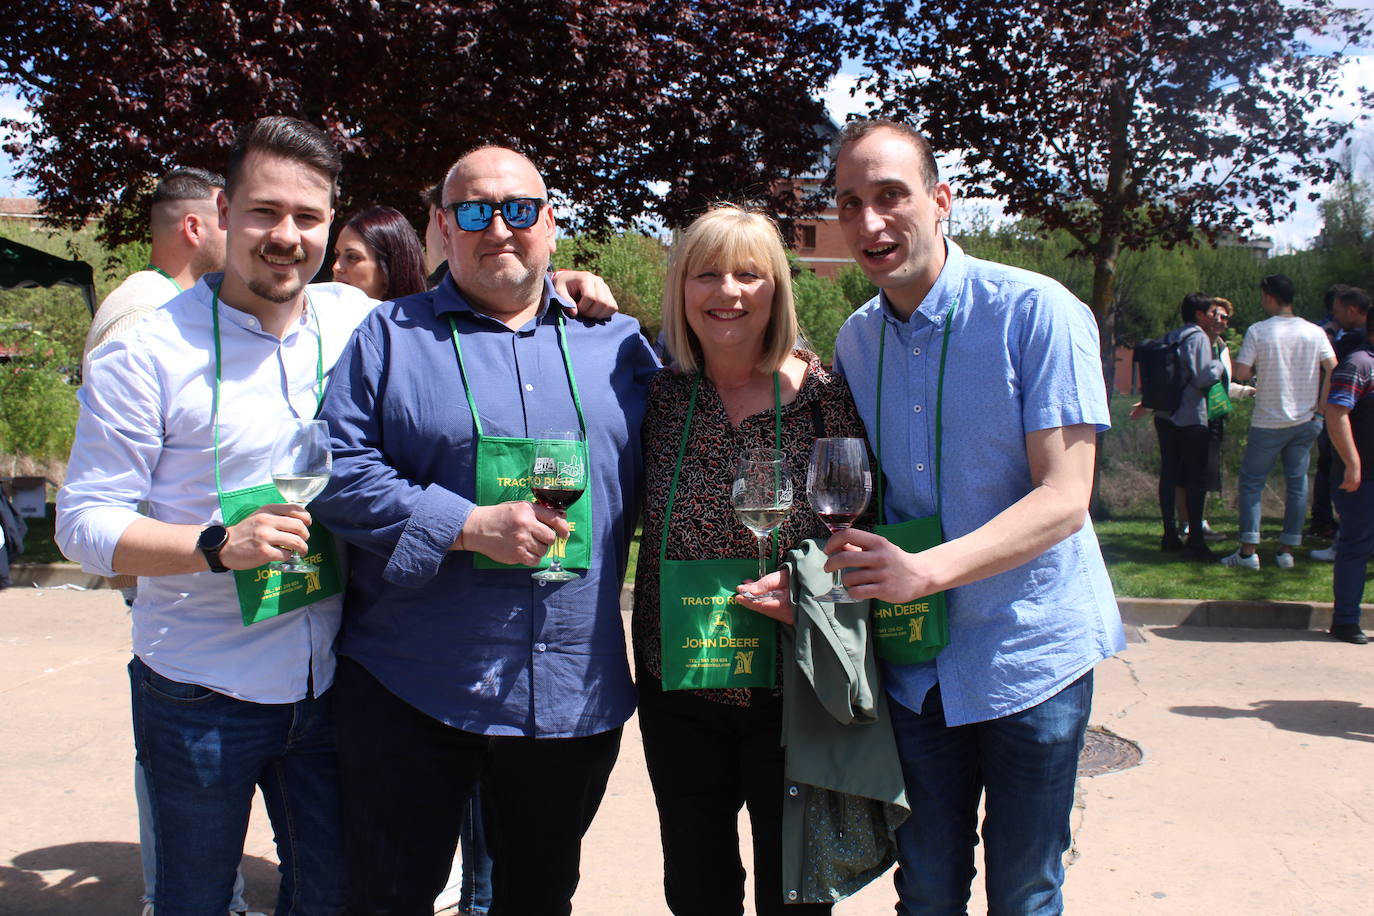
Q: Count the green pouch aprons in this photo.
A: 5